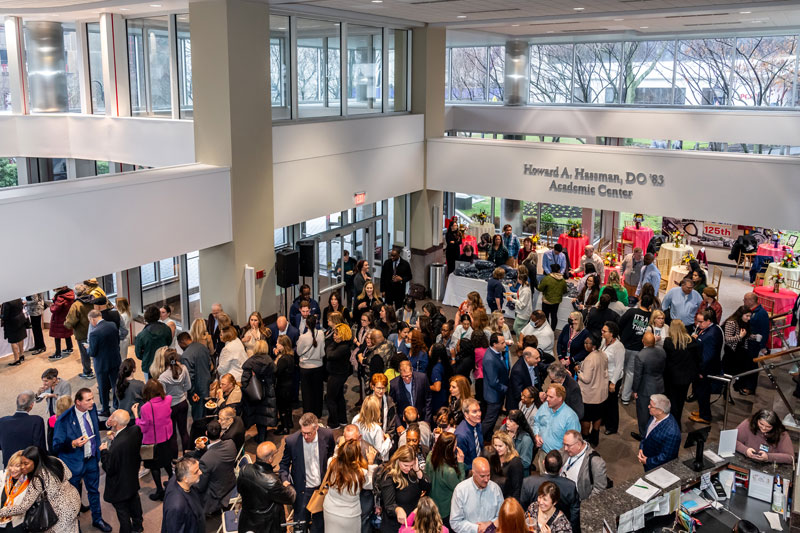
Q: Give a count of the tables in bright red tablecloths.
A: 6